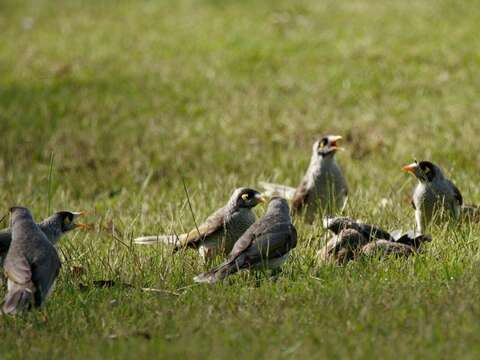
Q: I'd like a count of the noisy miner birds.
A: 6